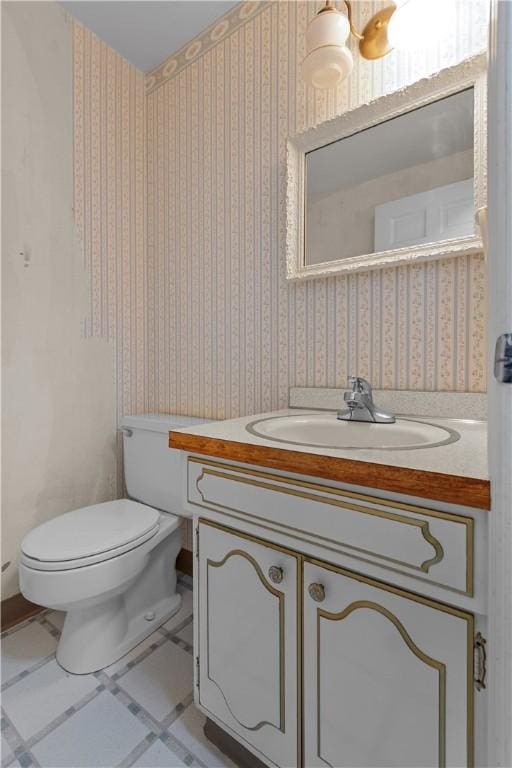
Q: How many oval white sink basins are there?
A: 1